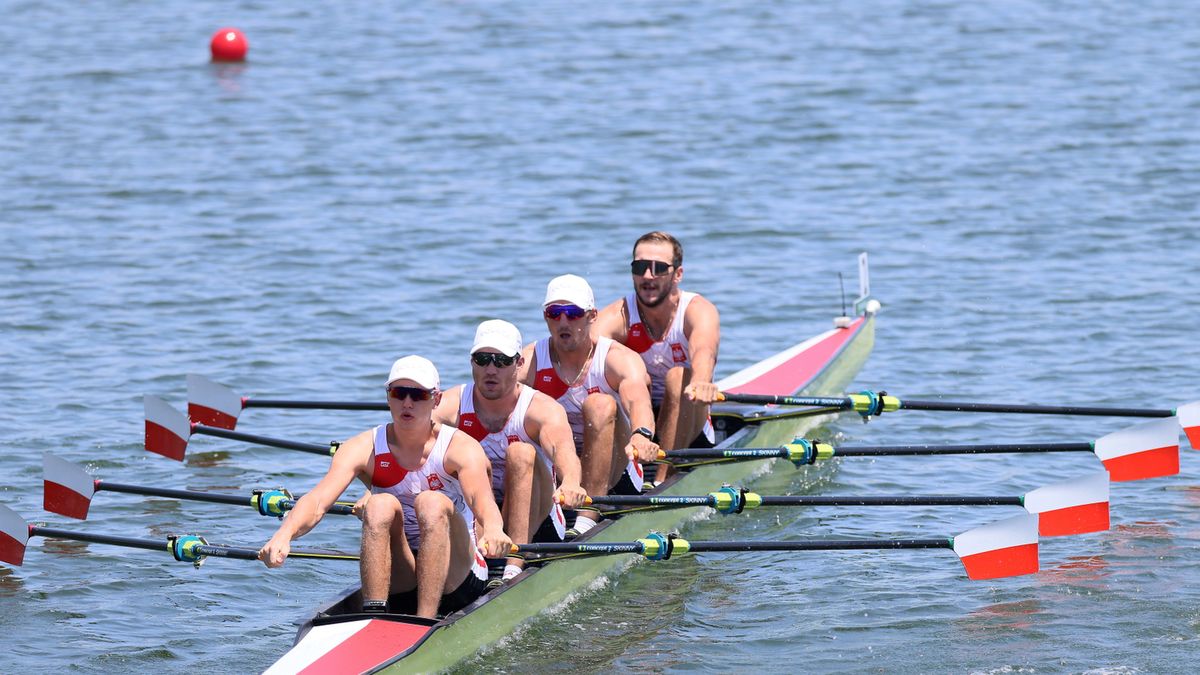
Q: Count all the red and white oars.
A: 8